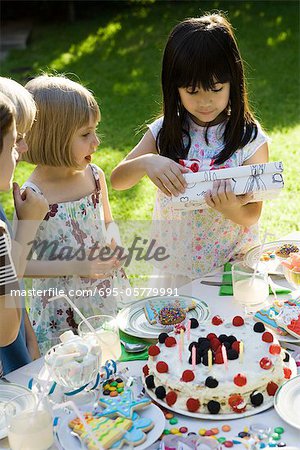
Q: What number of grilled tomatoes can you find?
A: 0